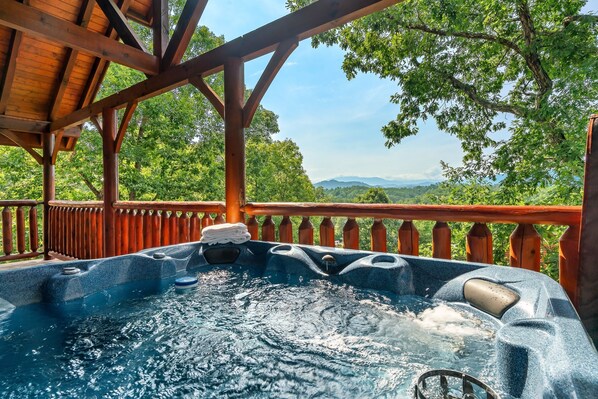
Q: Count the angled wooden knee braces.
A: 6